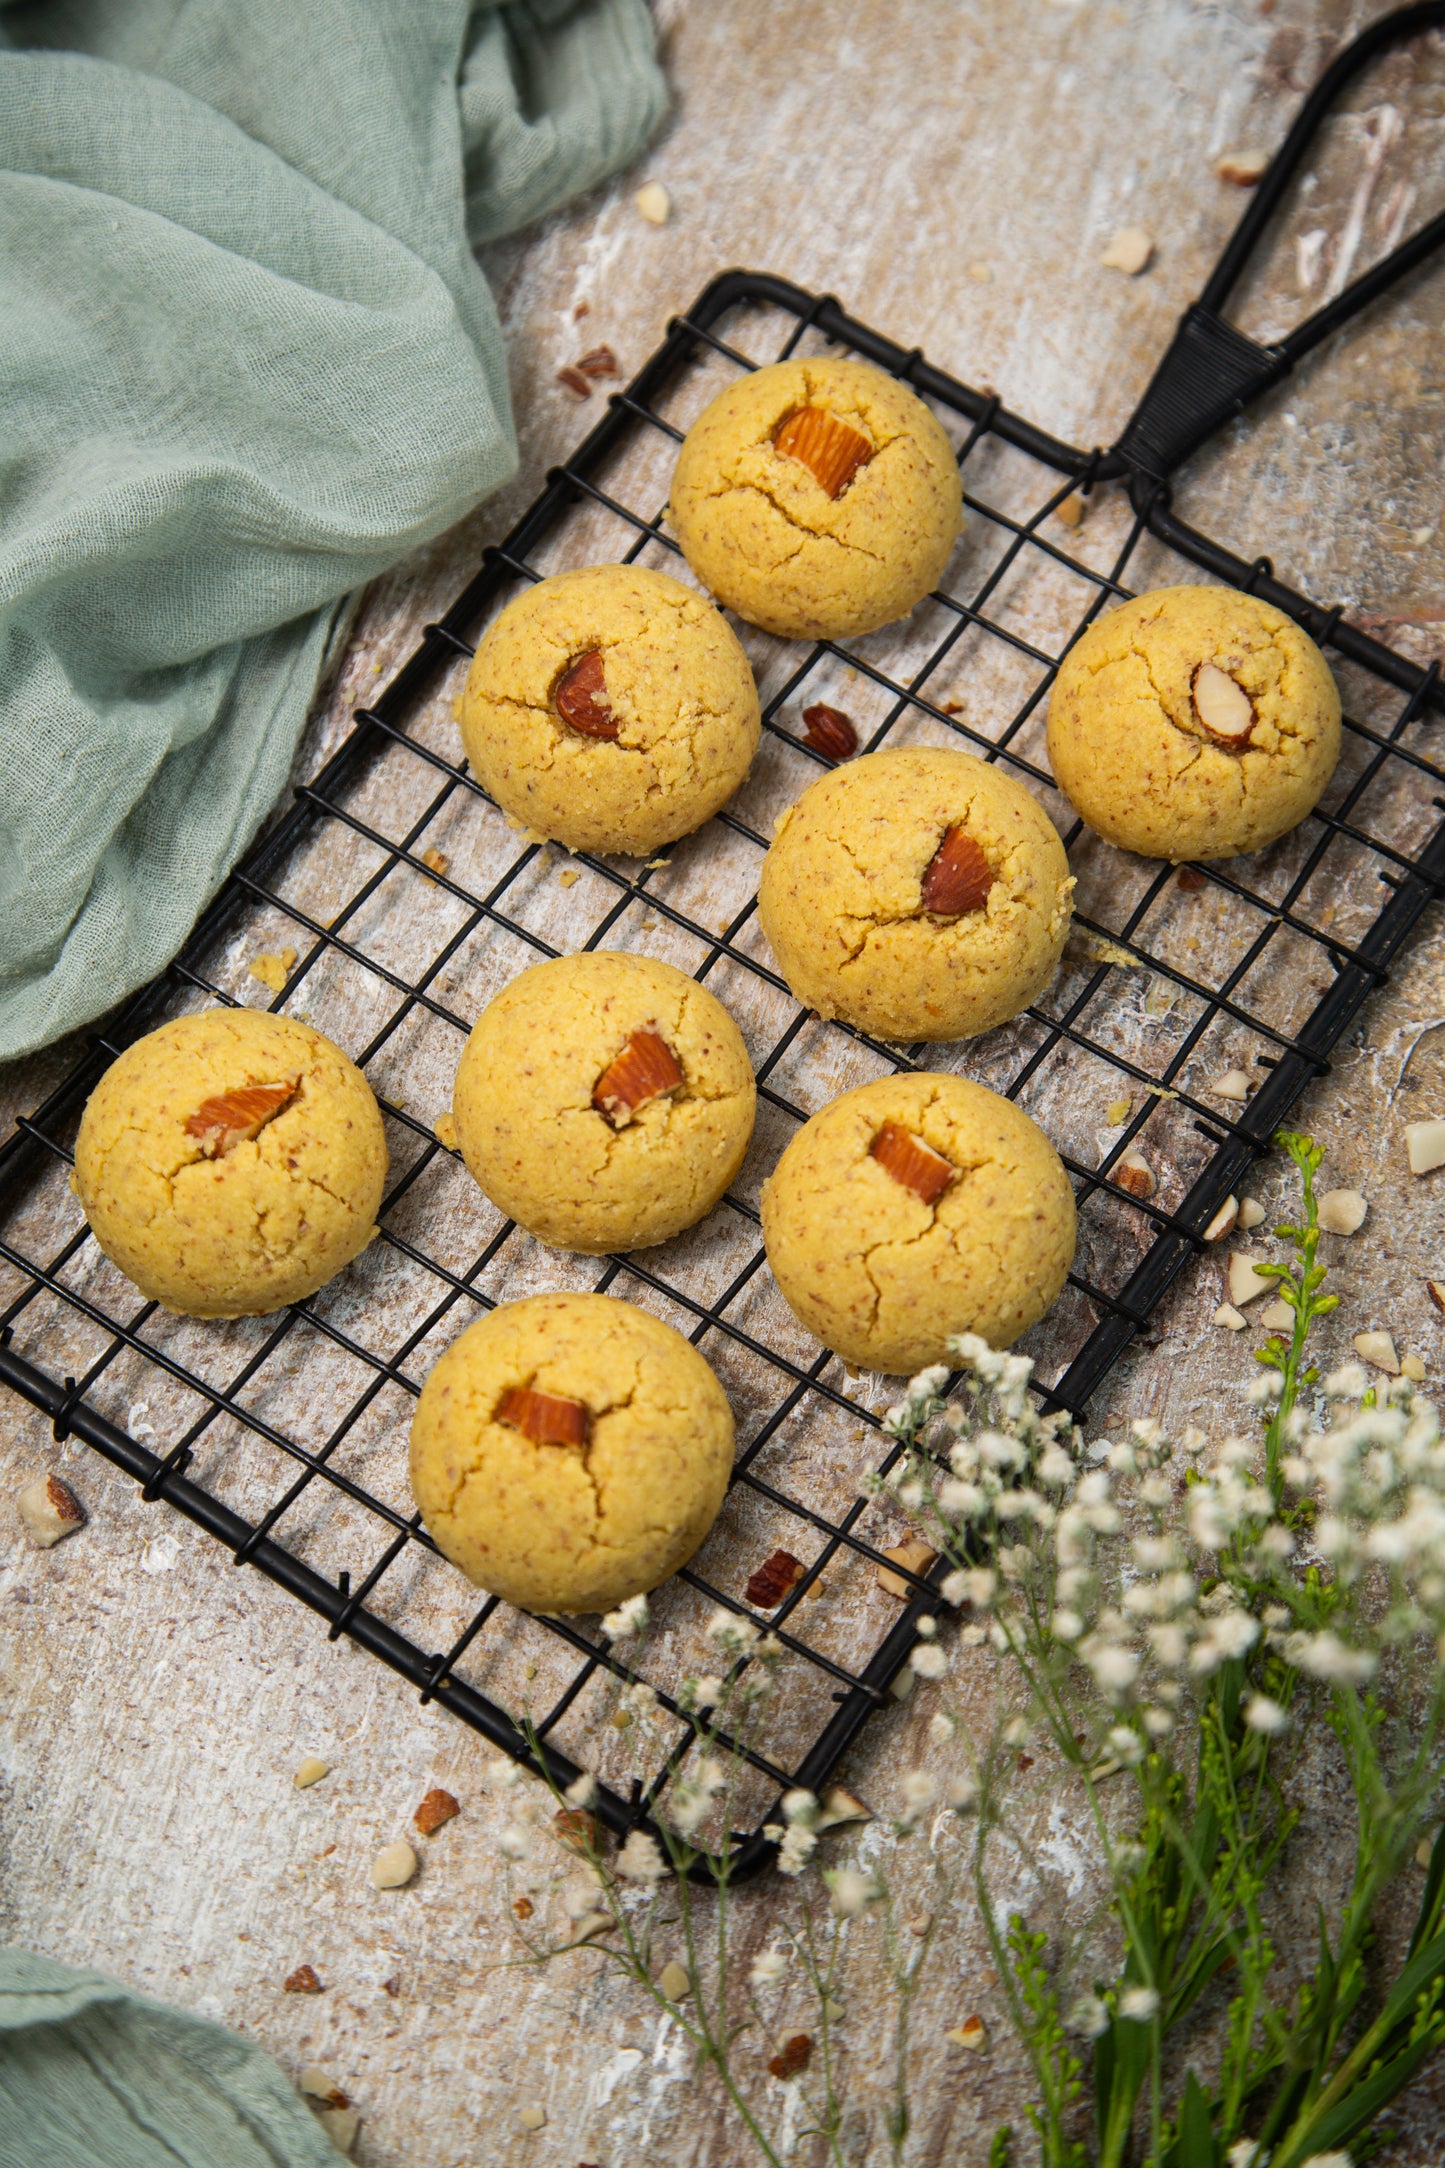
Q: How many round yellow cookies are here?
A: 8